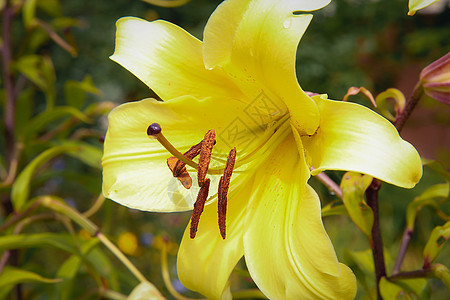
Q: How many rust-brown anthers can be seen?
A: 6